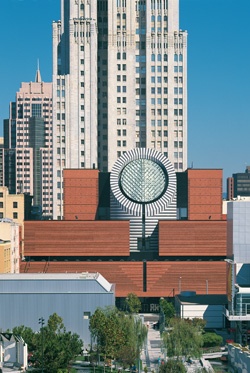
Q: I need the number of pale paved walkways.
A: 1